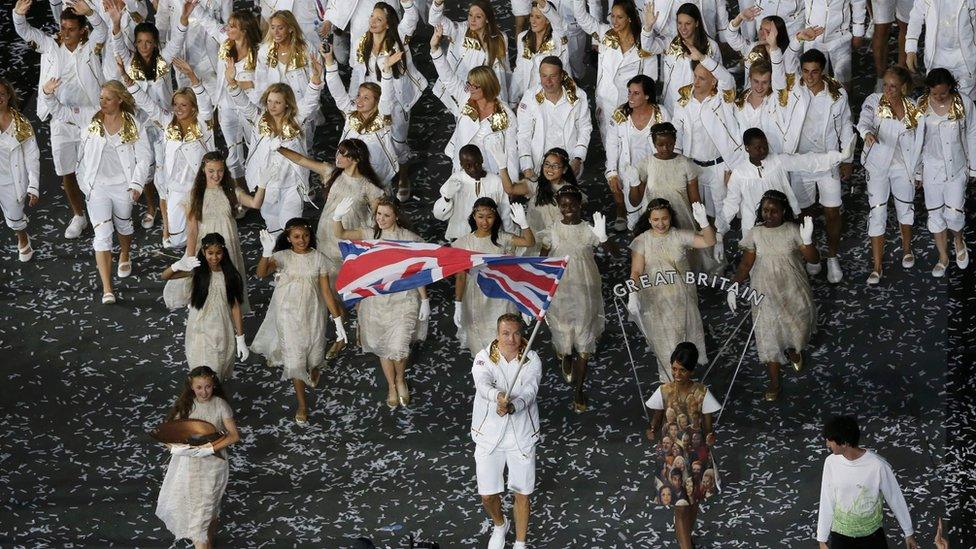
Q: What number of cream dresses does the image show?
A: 12